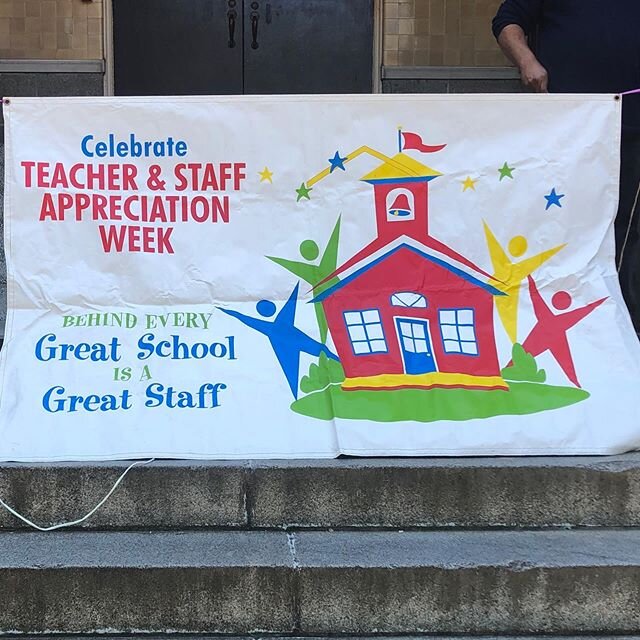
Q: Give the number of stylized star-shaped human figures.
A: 4